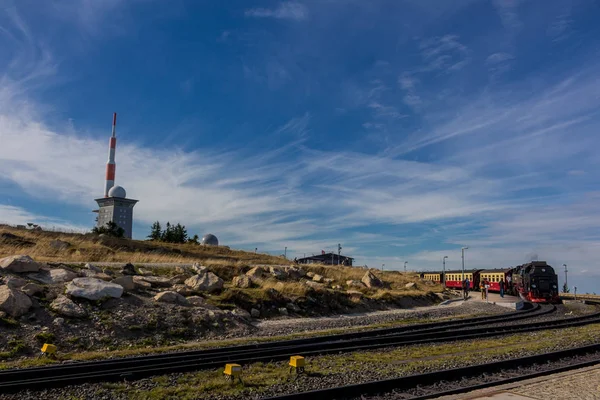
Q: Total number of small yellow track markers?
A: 3